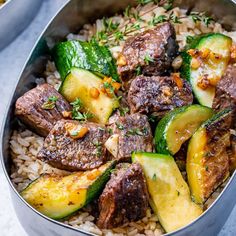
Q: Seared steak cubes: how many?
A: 7